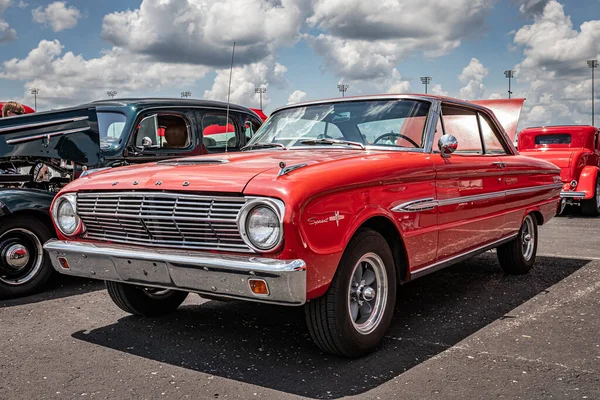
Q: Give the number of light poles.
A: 8